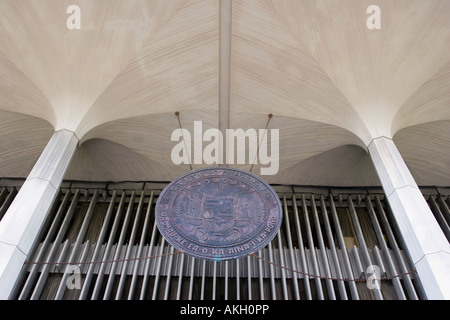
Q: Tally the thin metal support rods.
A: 2